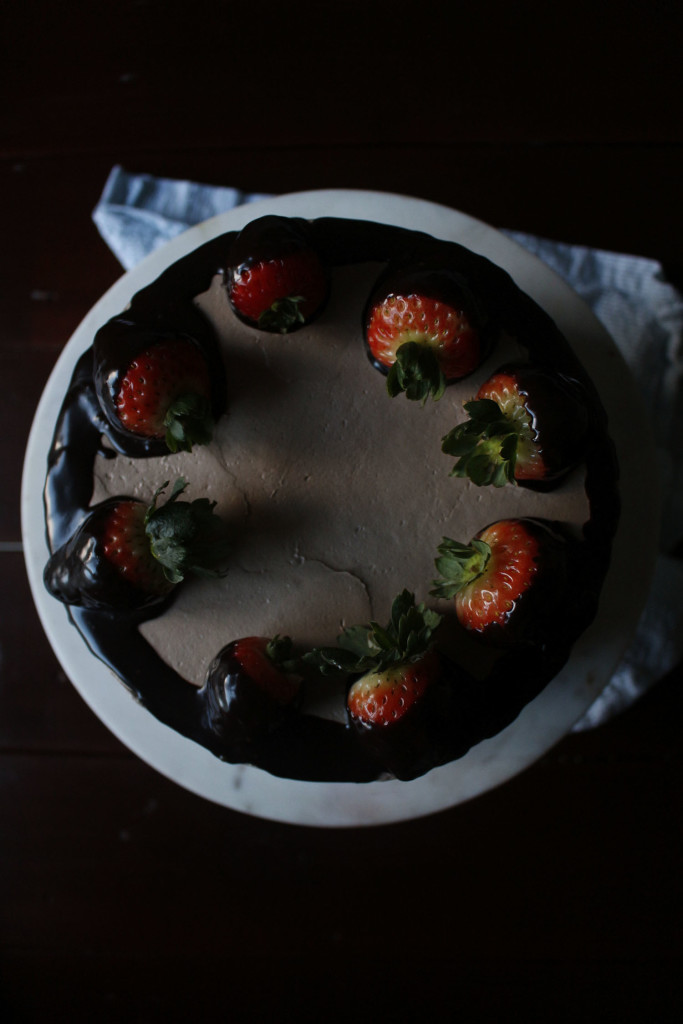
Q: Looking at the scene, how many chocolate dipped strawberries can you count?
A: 8